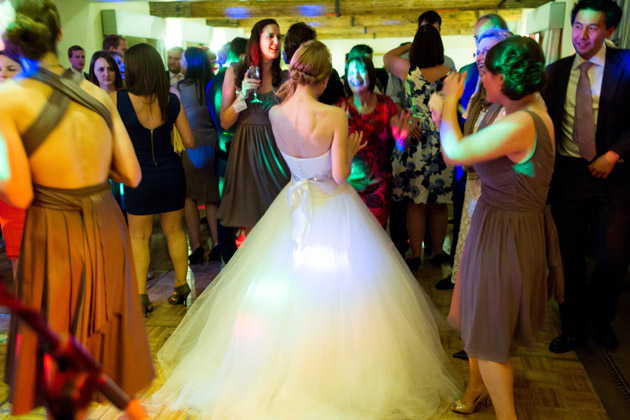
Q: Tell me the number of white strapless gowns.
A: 1